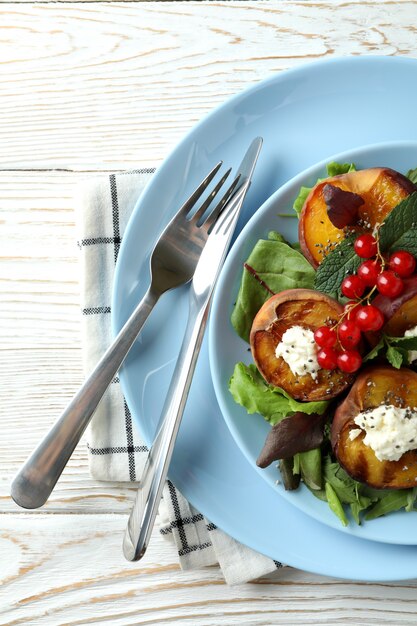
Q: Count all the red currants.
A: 11